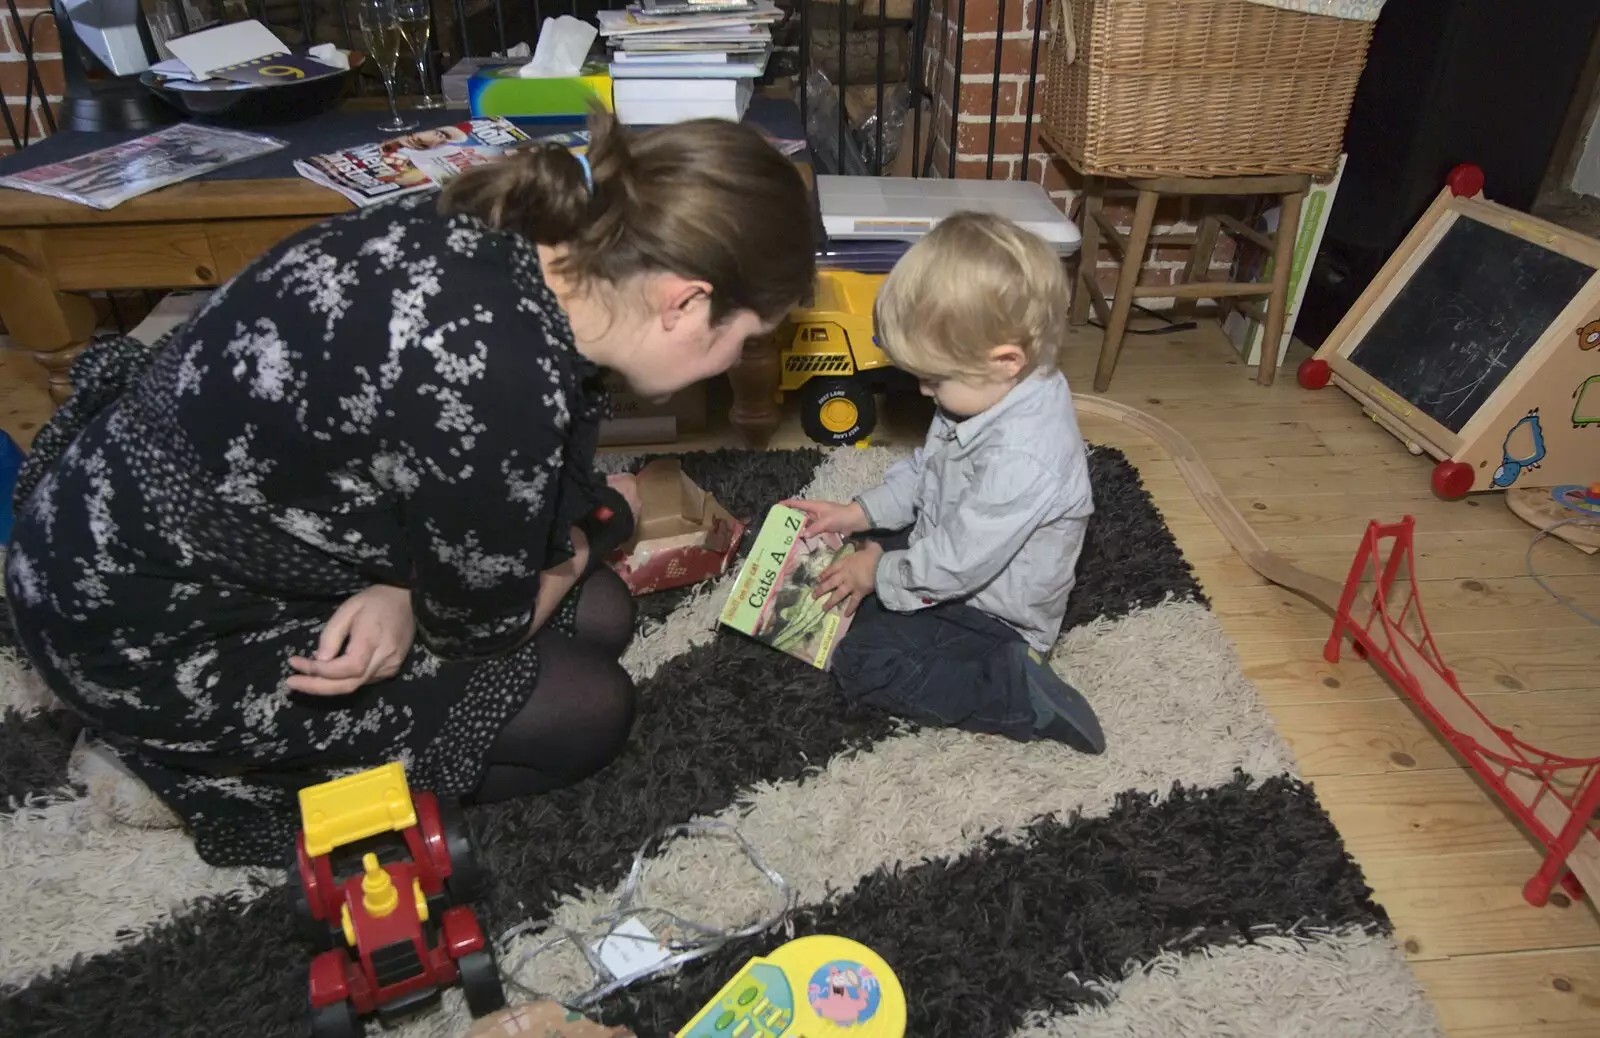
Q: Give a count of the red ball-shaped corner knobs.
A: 3